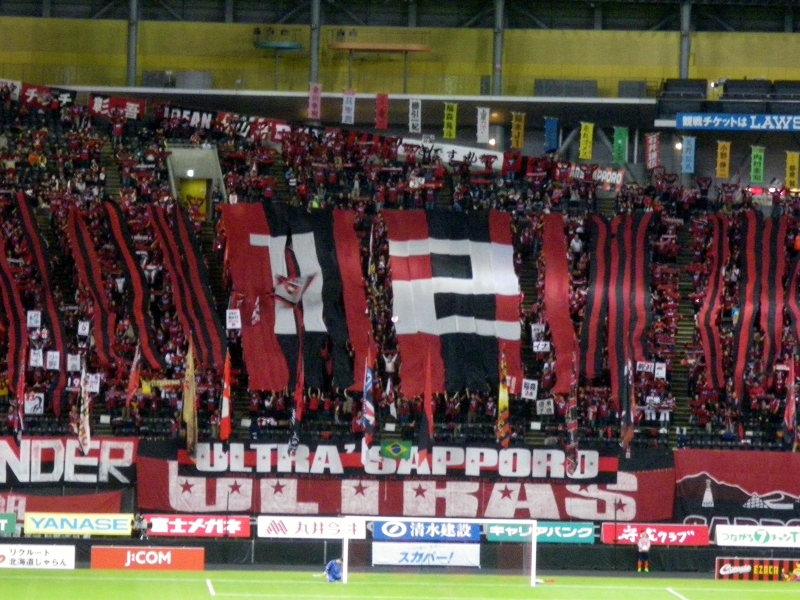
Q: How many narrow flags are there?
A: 15